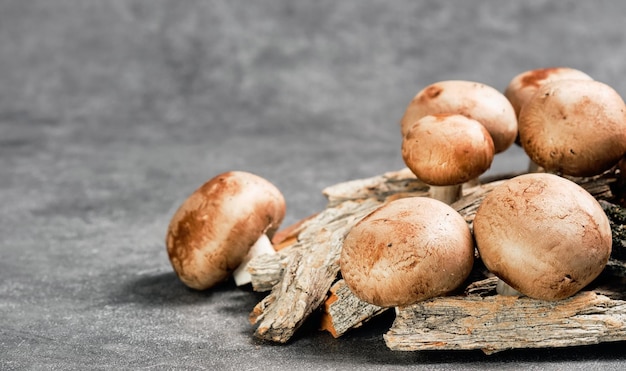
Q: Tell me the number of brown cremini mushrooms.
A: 7